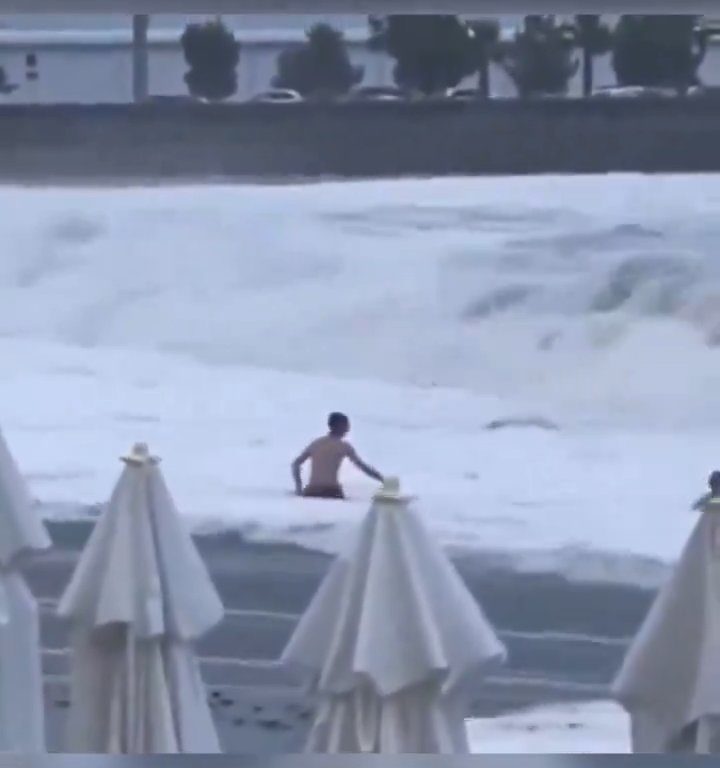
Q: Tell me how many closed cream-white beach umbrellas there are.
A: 4